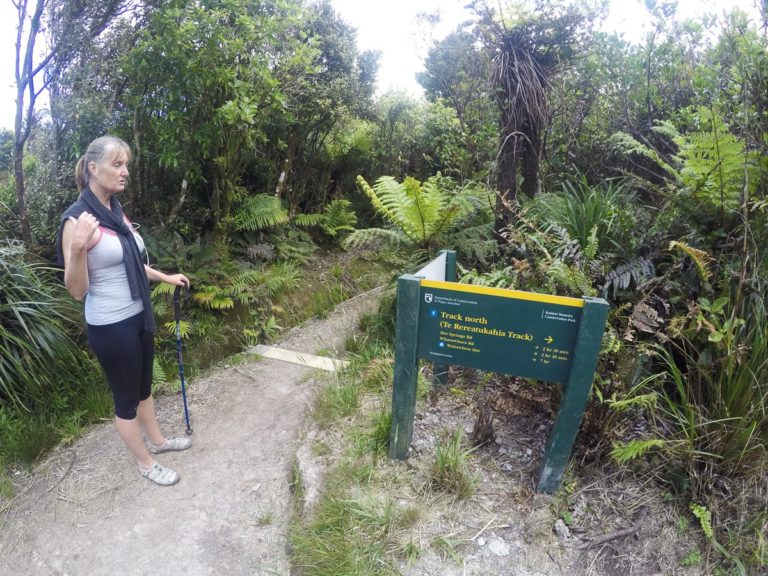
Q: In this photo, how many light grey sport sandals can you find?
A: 2